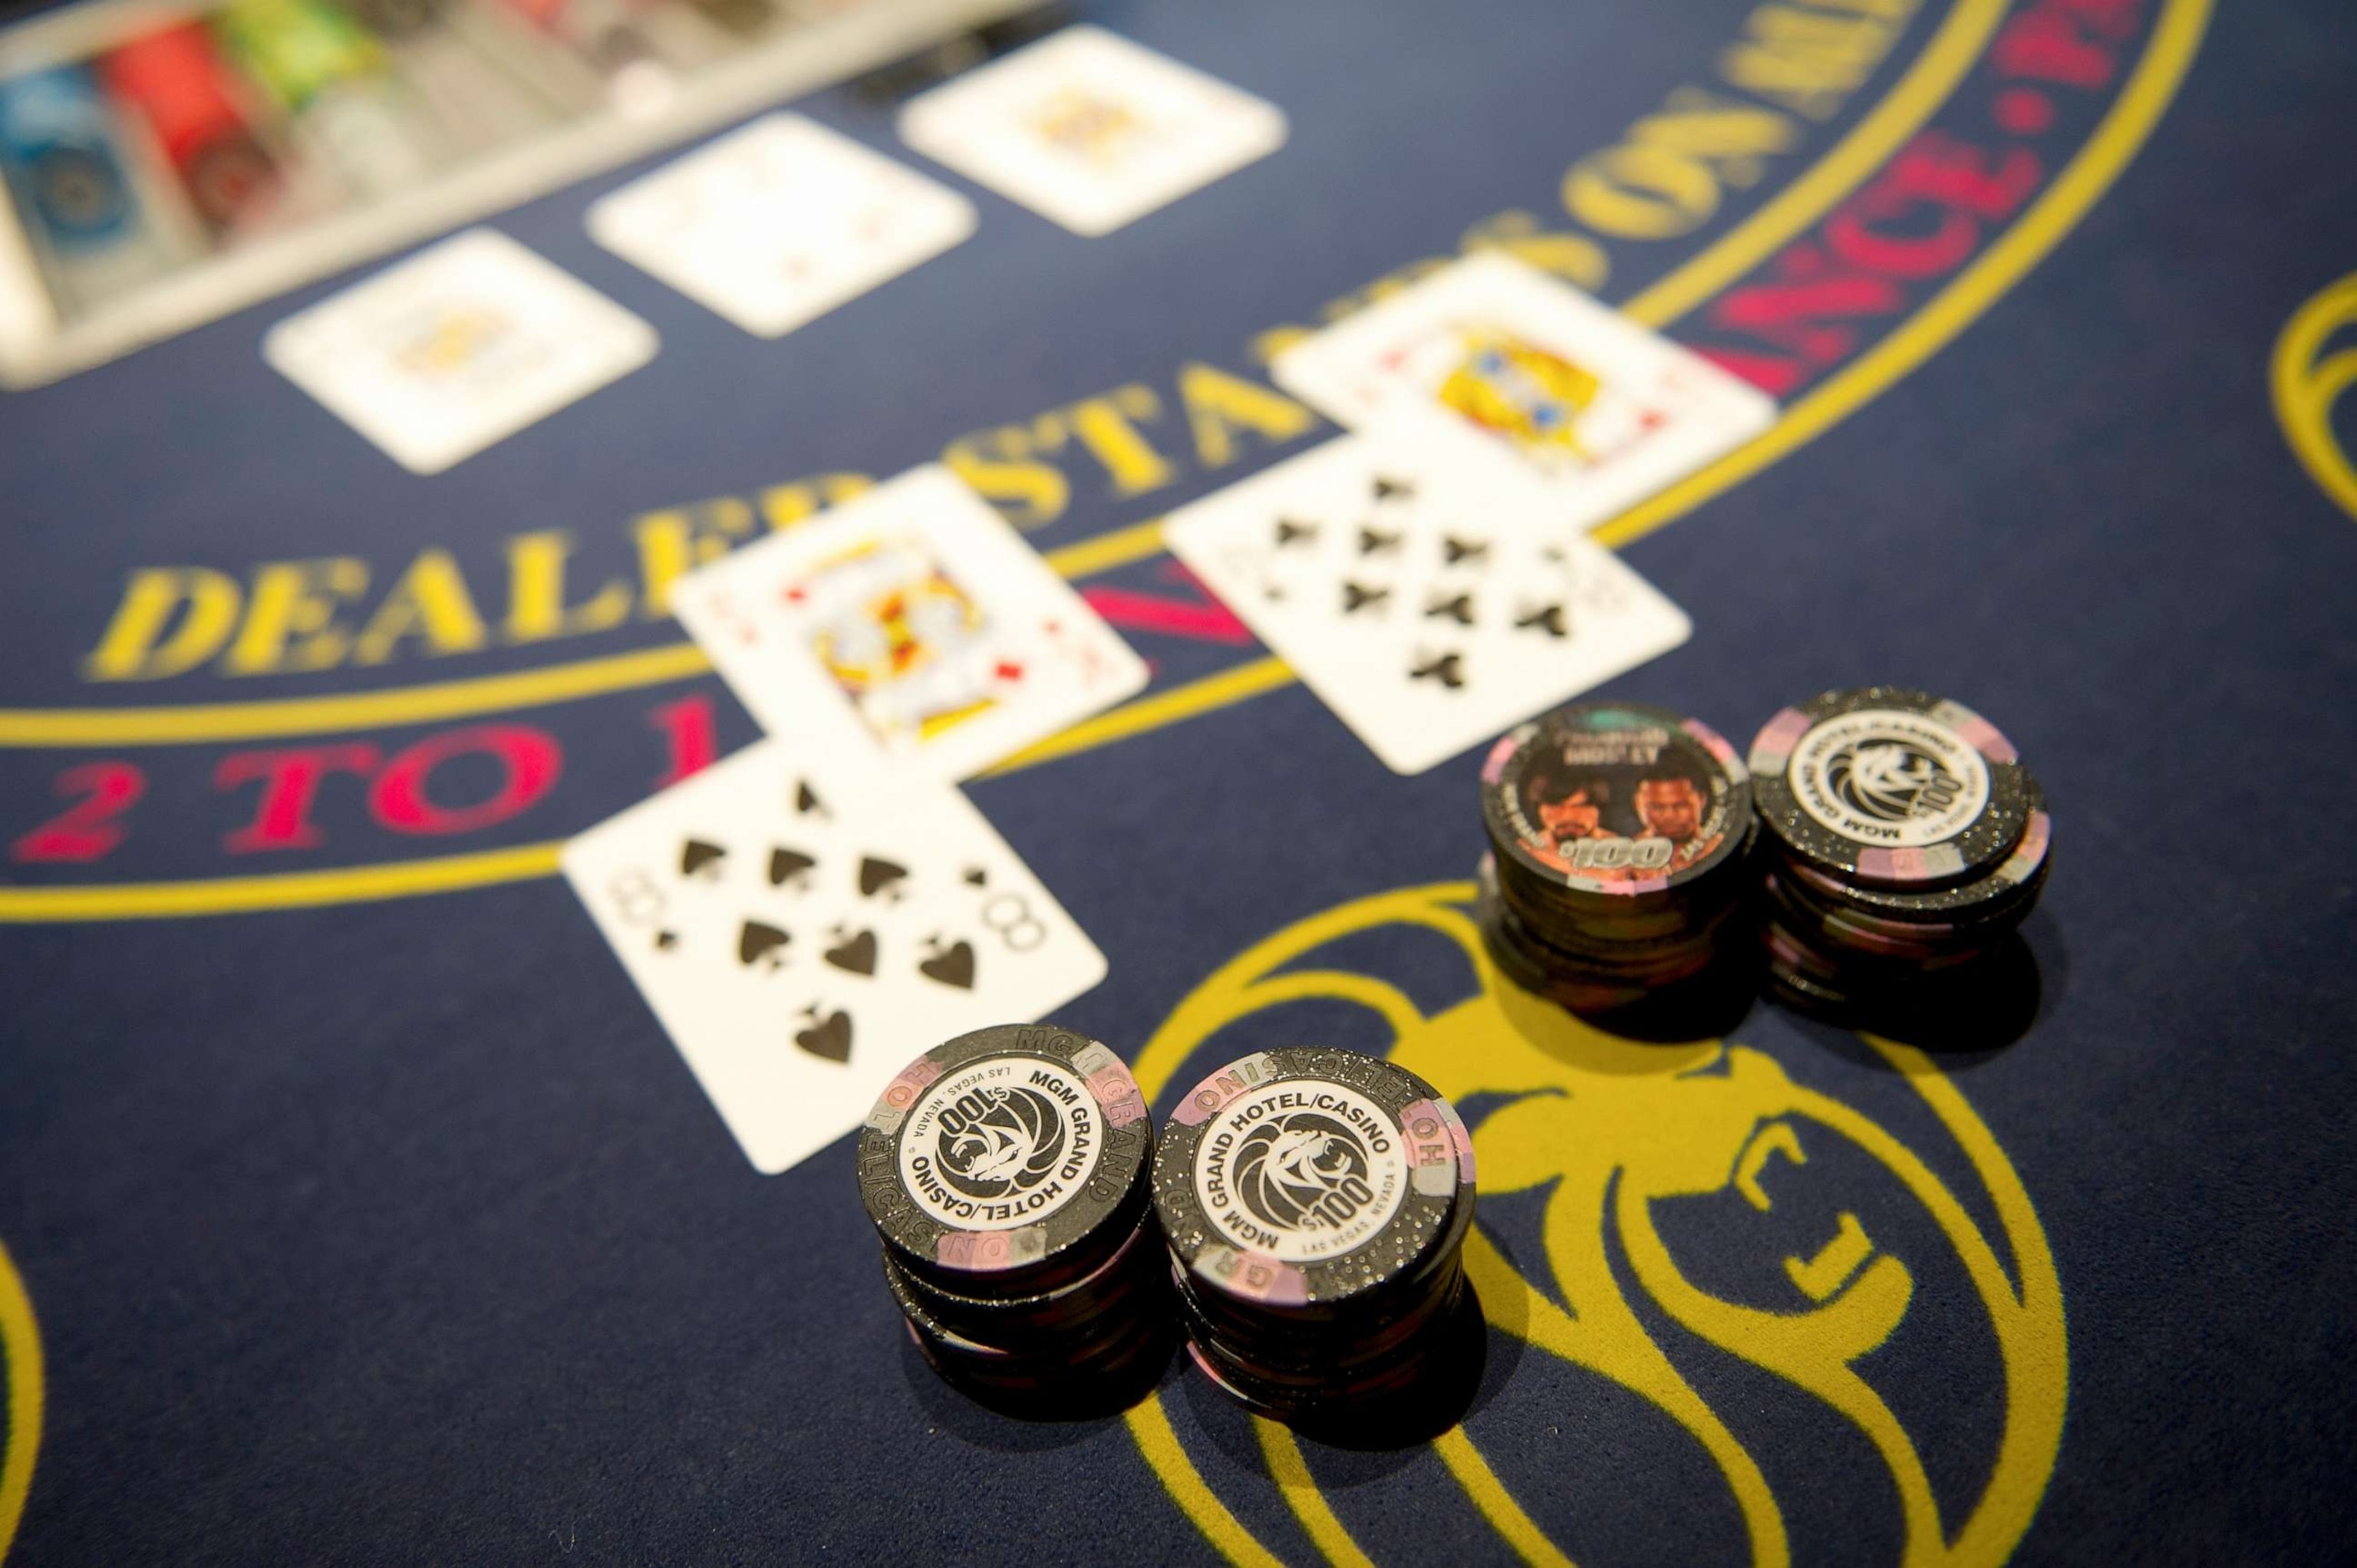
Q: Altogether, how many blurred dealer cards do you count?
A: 3